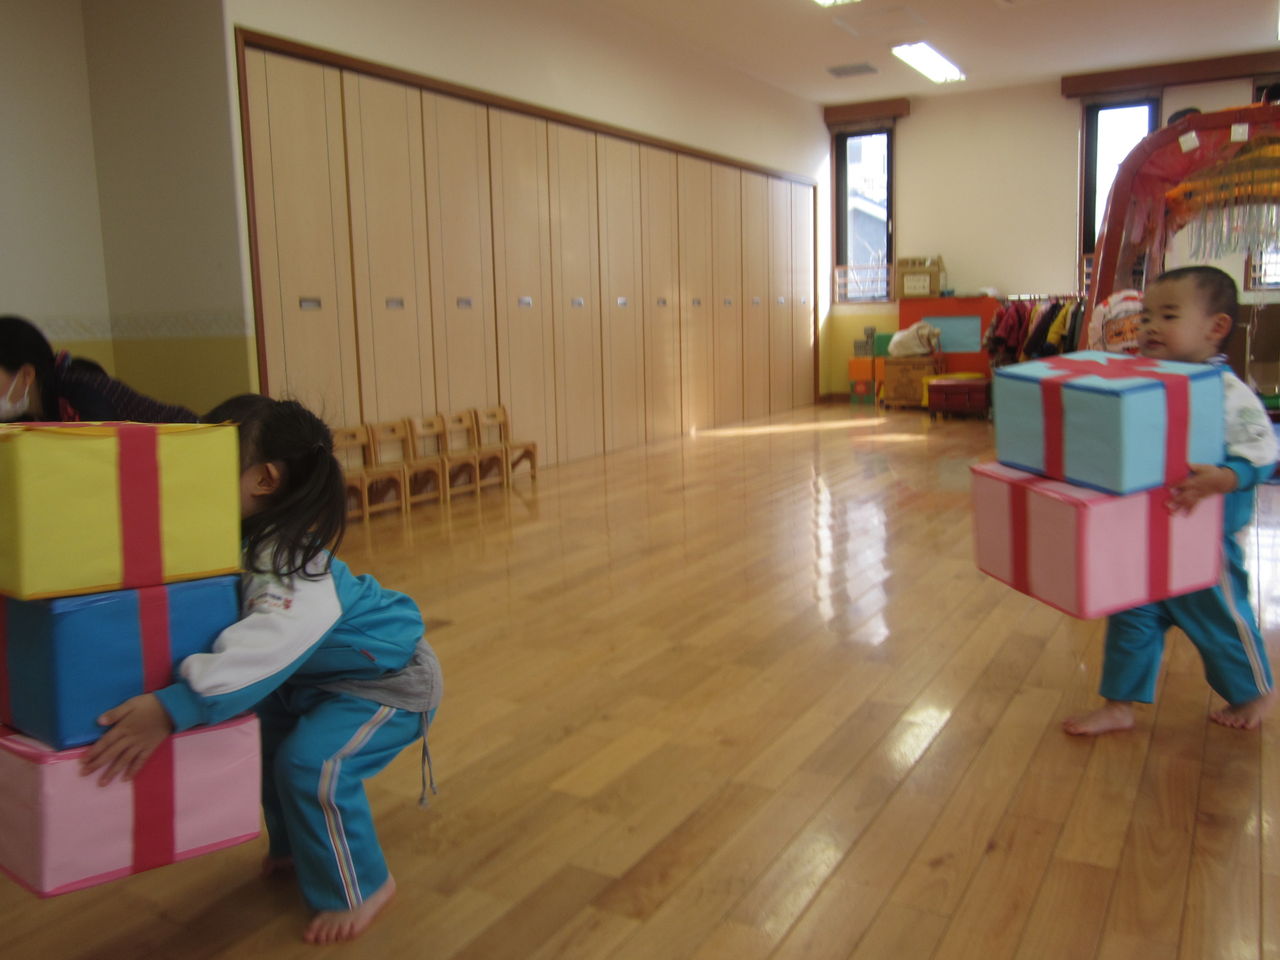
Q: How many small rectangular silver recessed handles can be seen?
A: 12